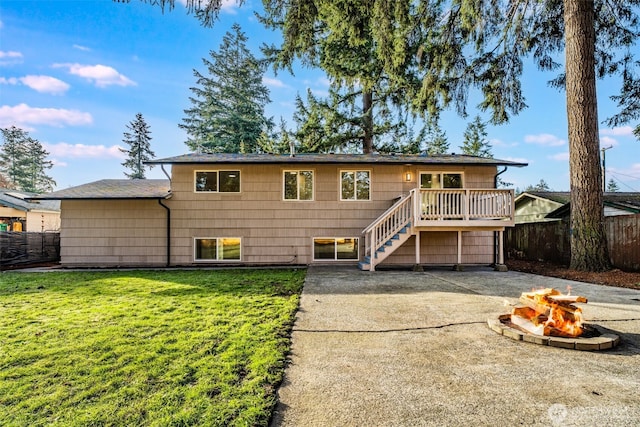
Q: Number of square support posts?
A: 3